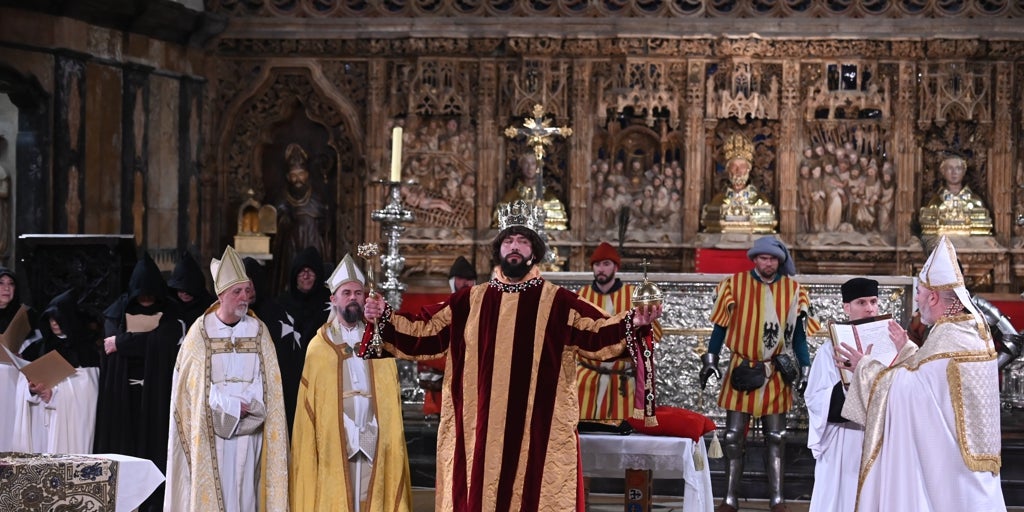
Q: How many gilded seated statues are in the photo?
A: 3